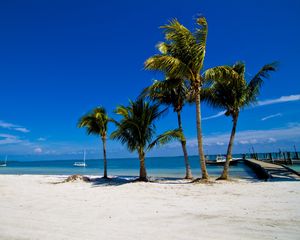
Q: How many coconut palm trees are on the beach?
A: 5